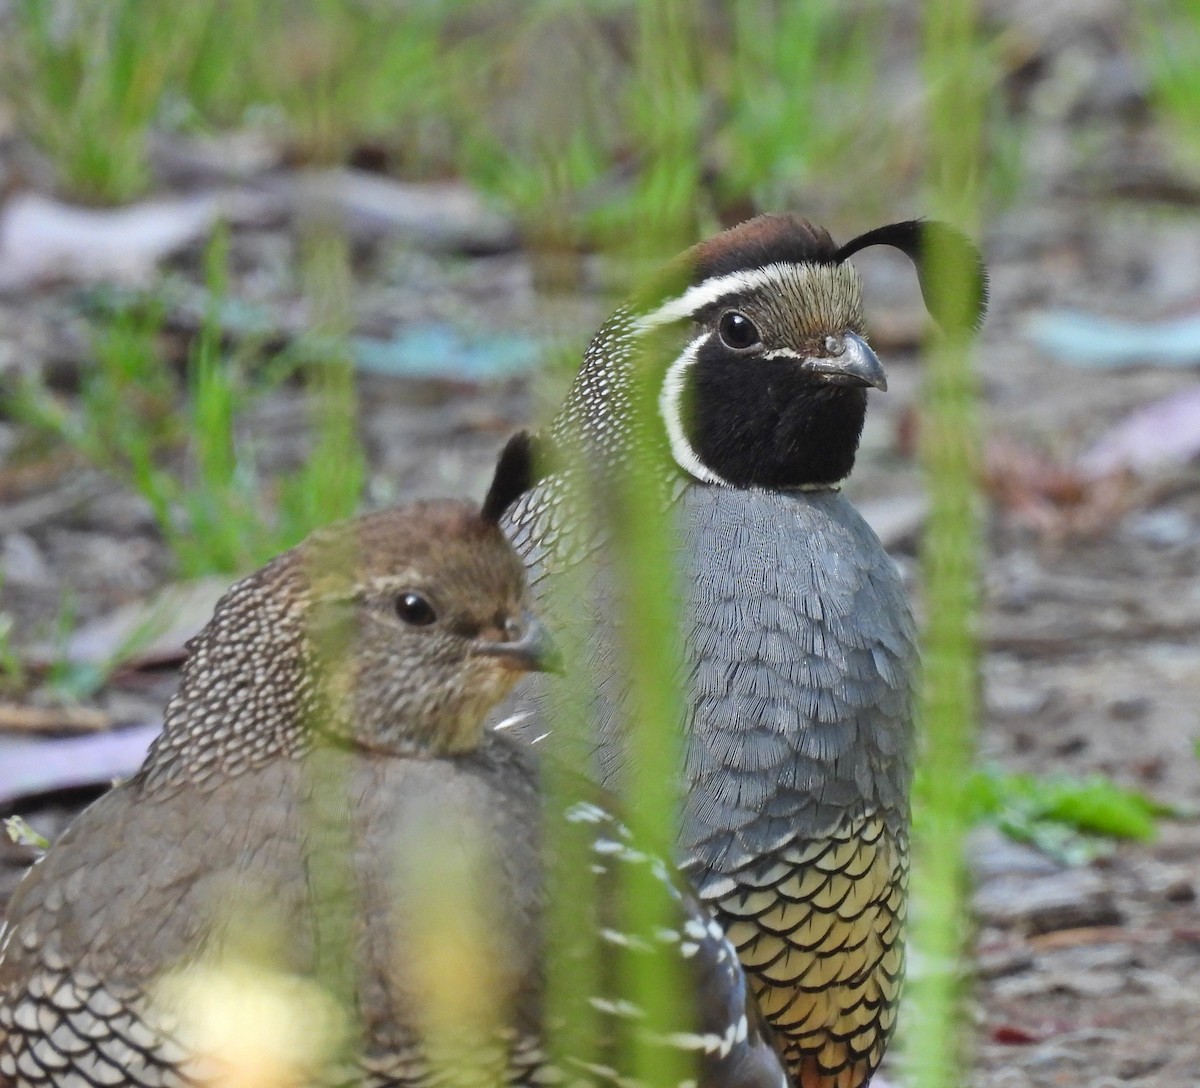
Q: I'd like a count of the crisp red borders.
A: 0